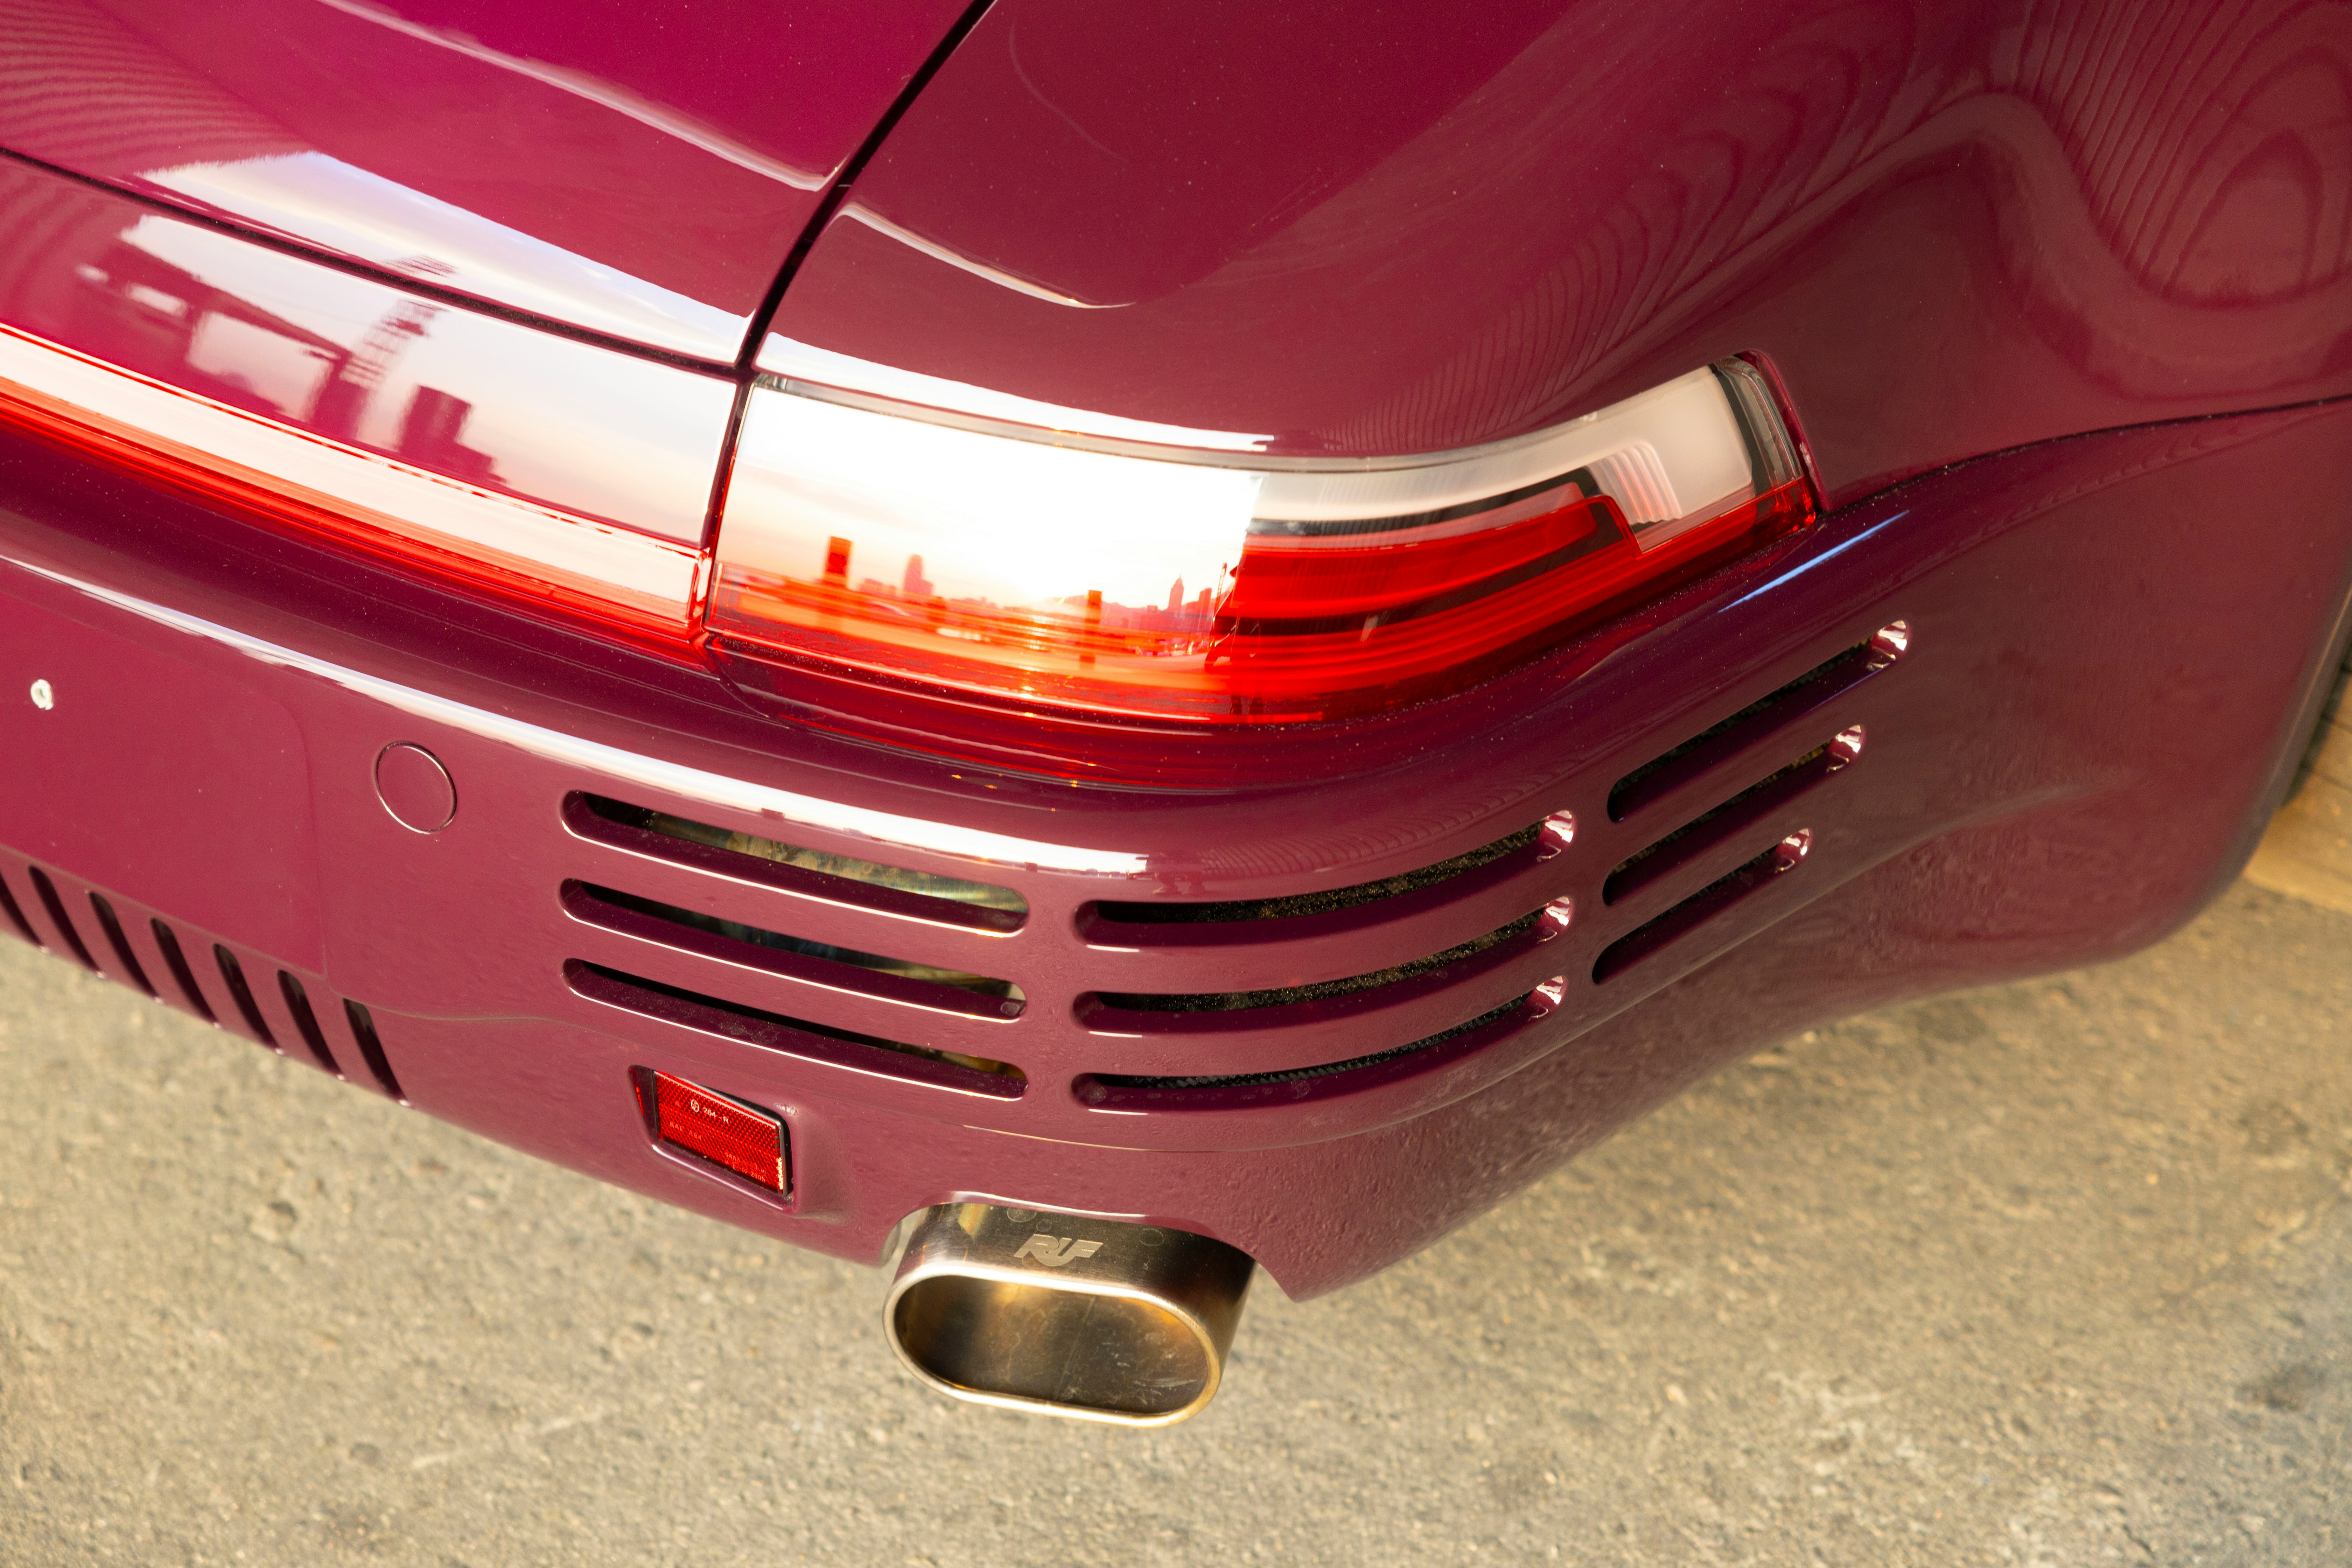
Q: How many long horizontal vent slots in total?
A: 9